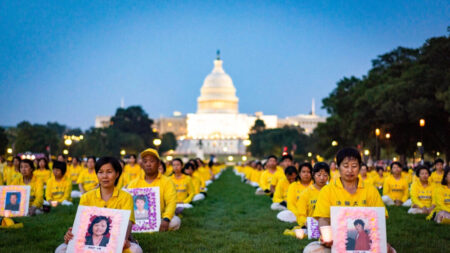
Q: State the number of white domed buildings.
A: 1